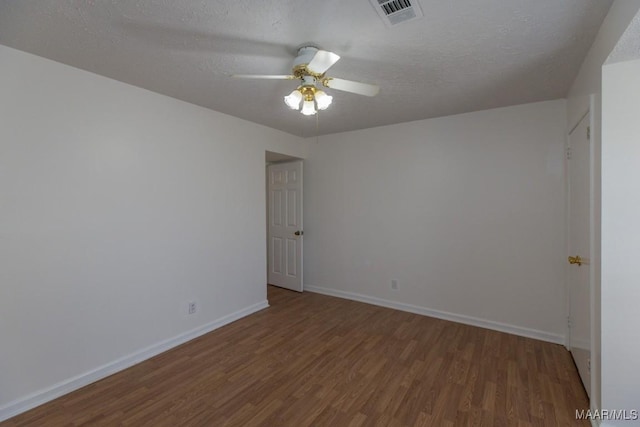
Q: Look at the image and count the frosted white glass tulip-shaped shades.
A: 3